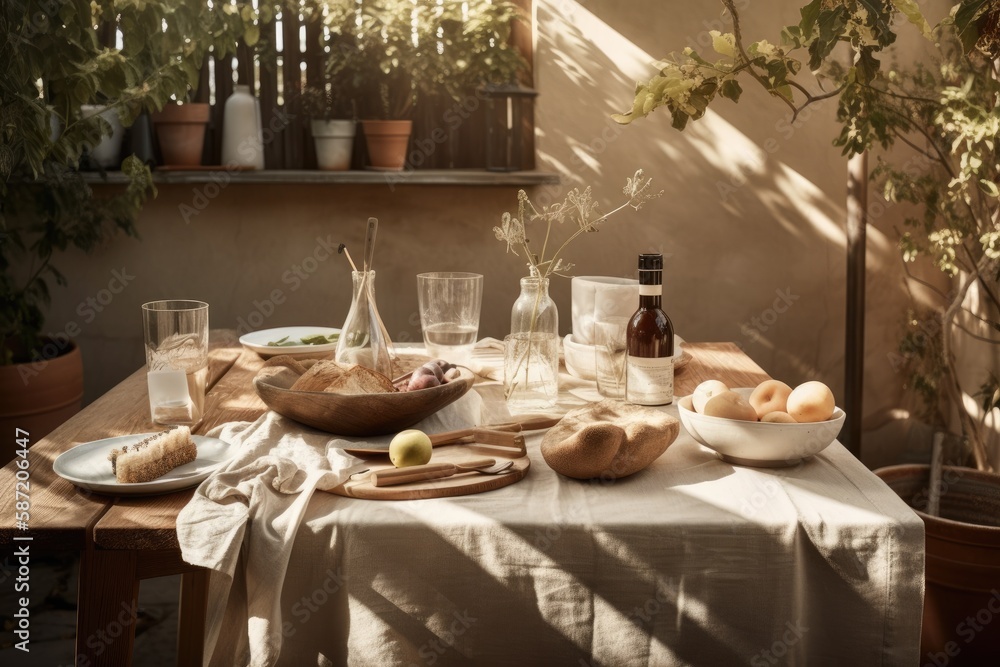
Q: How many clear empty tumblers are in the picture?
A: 1